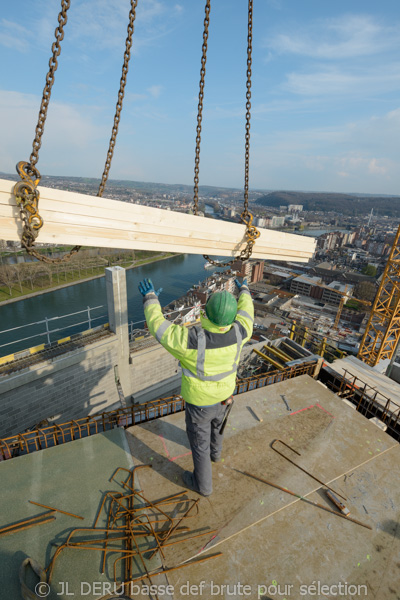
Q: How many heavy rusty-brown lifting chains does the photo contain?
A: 4